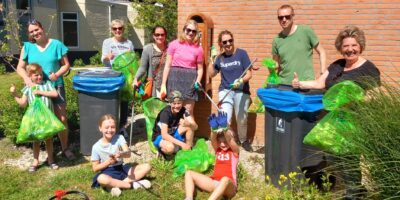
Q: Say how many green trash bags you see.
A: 6